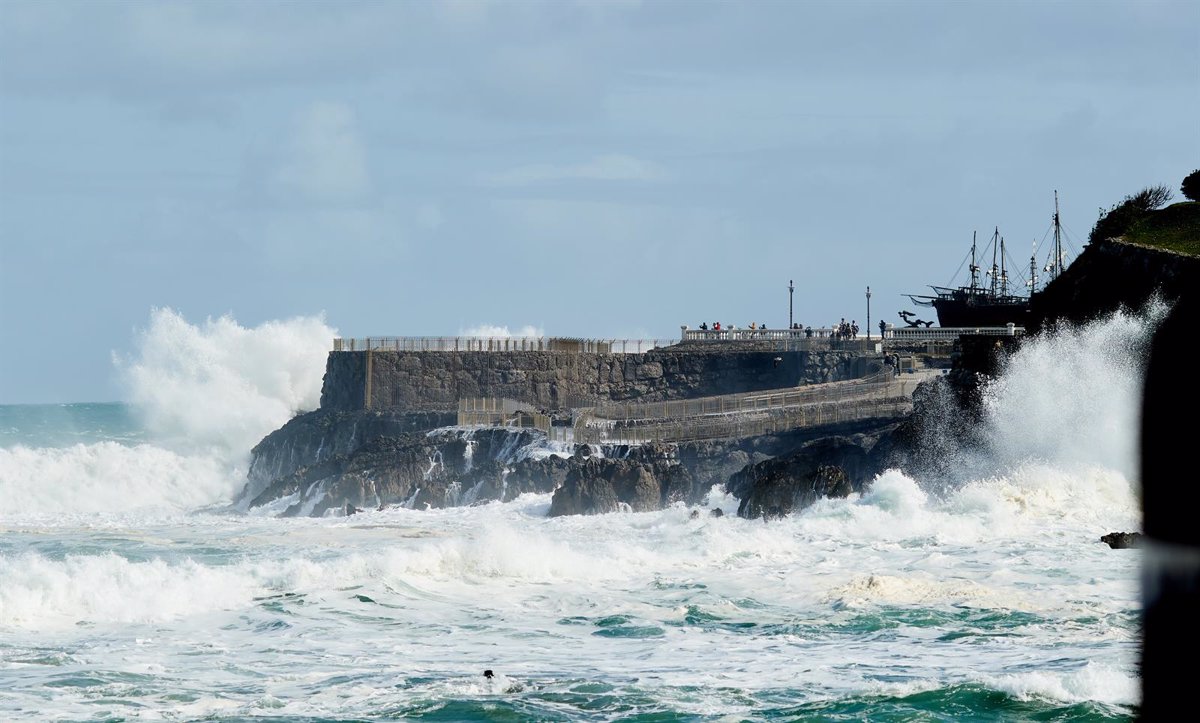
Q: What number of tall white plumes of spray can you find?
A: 2